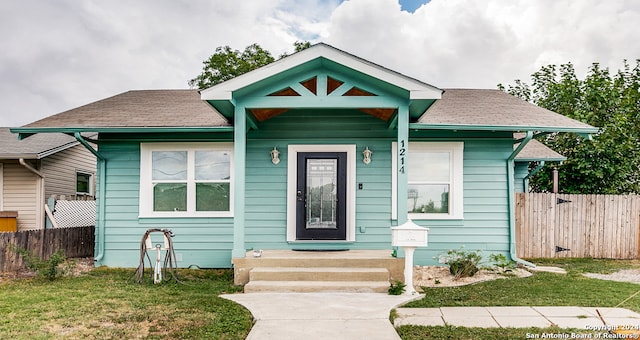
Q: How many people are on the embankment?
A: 0